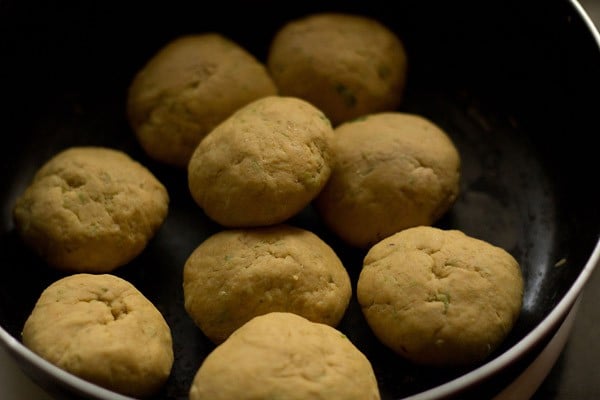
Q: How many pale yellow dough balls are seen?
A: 9